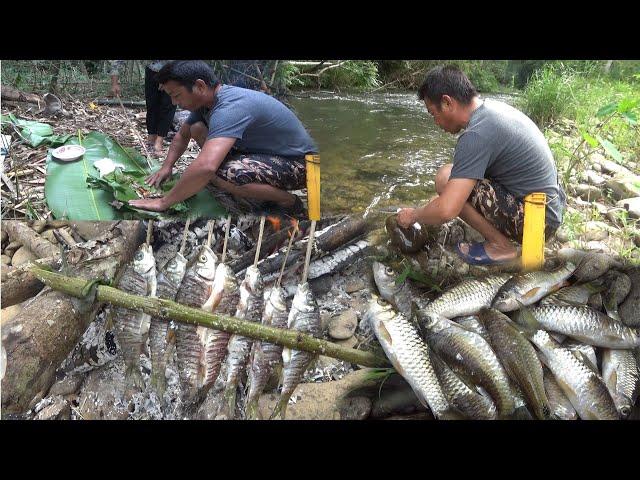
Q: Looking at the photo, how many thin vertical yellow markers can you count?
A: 2